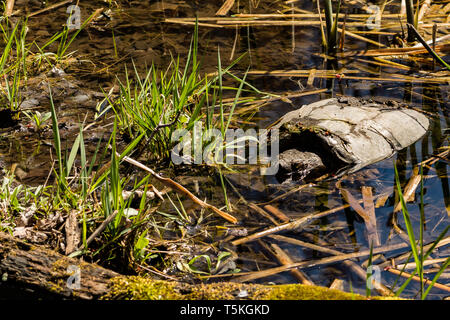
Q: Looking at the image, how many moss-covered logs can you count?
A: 1